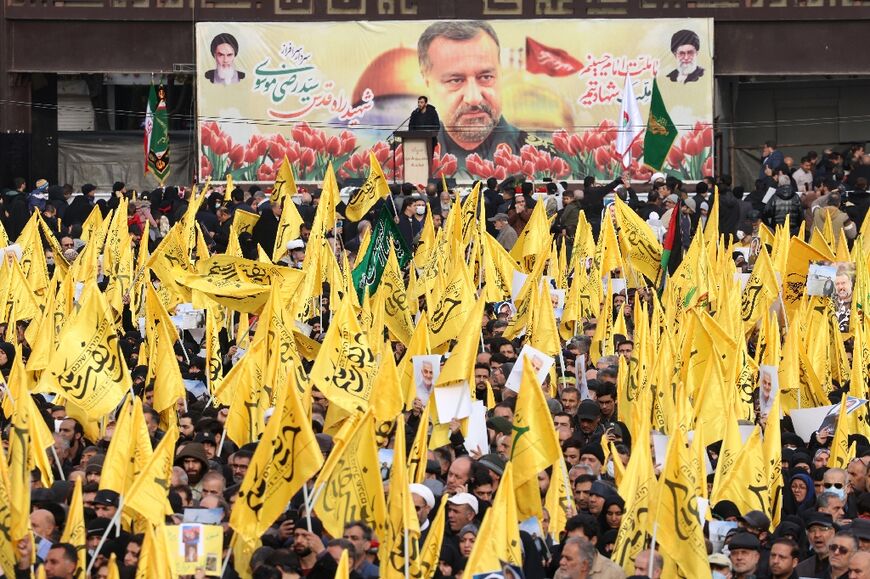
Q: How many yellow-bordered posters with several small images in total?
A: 1